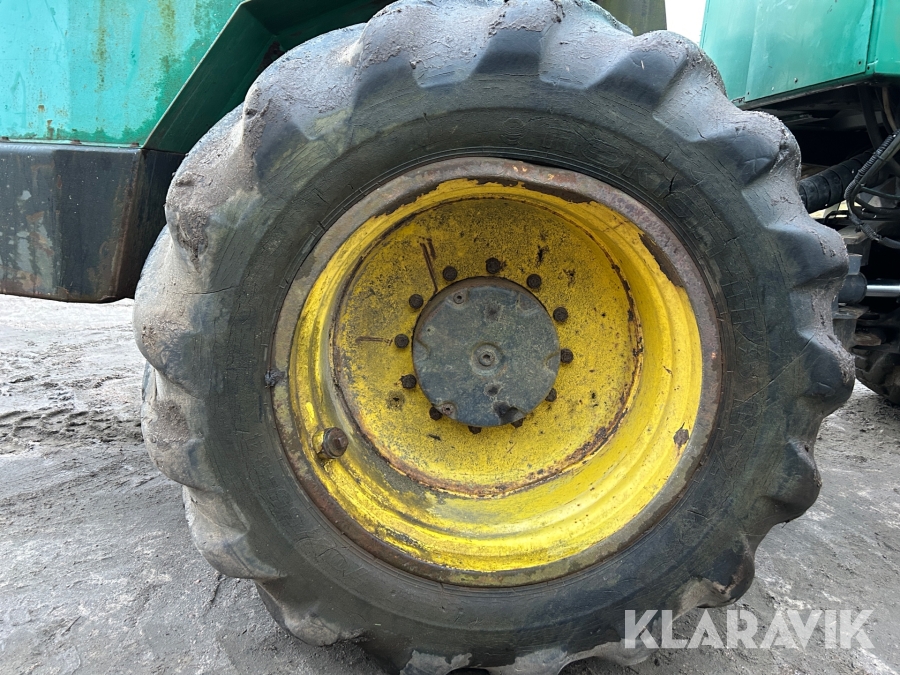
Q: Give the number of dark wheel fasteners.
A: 12